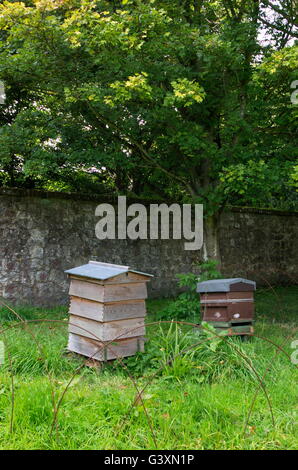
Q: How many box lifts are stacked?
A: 4